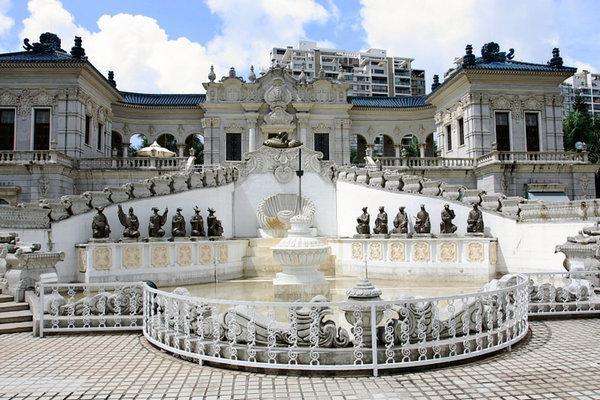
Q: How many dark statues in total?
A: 12